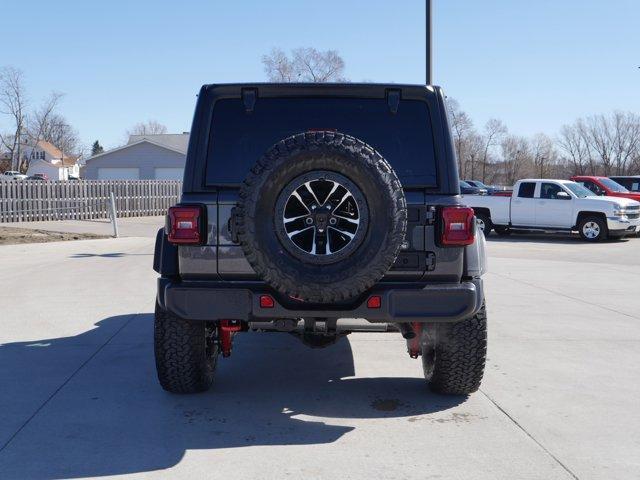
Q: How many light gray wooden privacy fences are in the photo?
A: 1